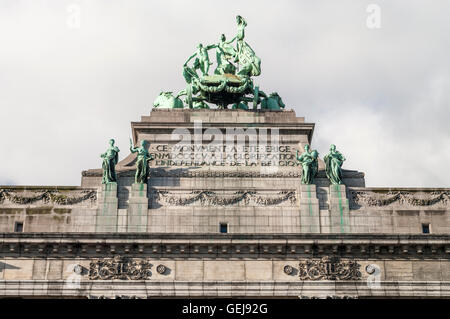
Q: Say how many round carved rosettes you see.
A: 4